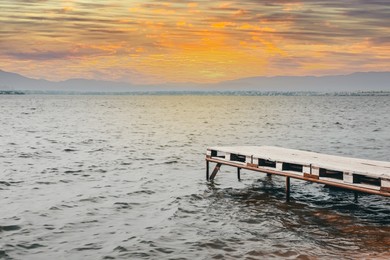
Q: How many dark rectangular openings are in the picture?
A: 6